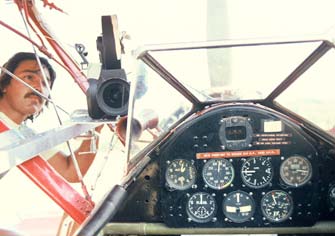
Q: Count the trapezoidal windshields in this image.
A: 1